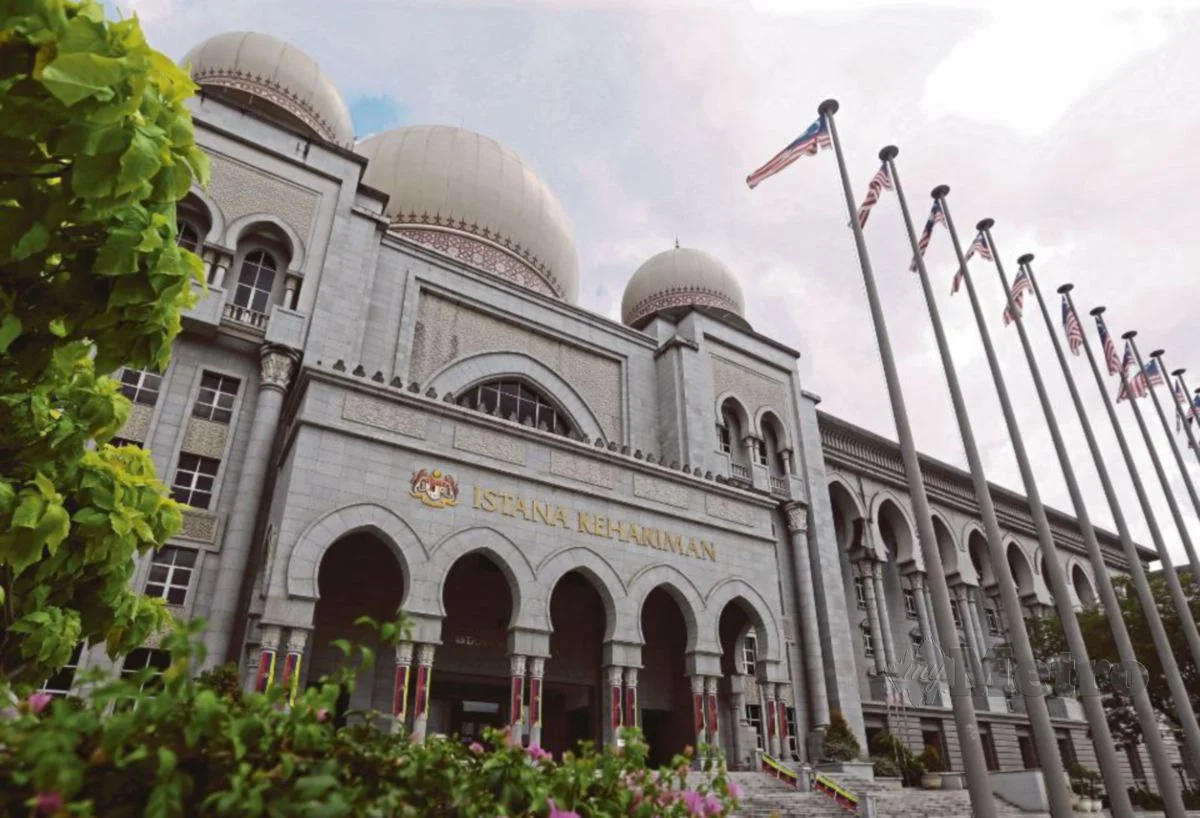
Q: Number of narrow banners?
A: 12